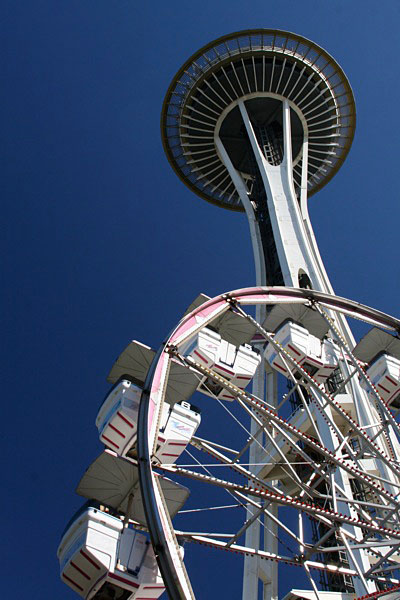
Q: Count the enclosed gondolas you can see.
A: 5